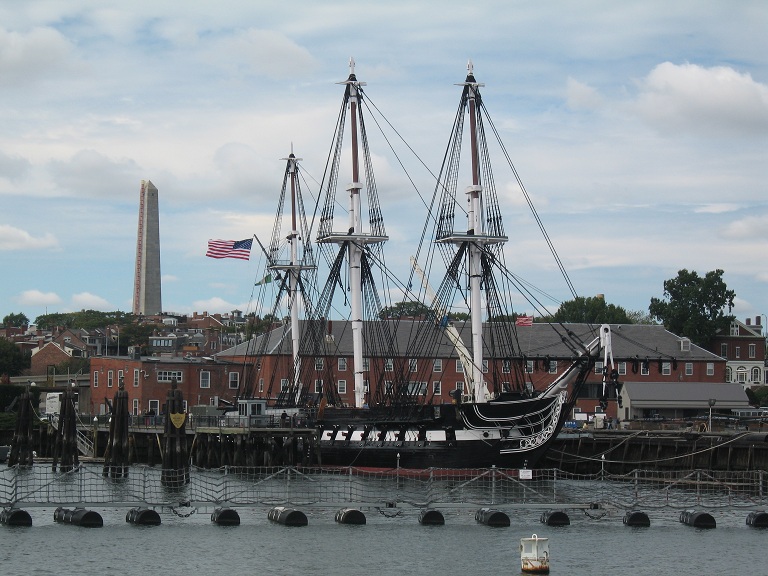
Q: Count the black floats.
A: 12